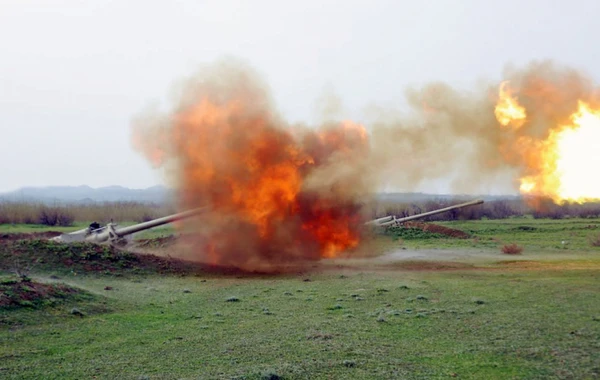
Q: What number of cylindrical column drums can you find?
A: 0